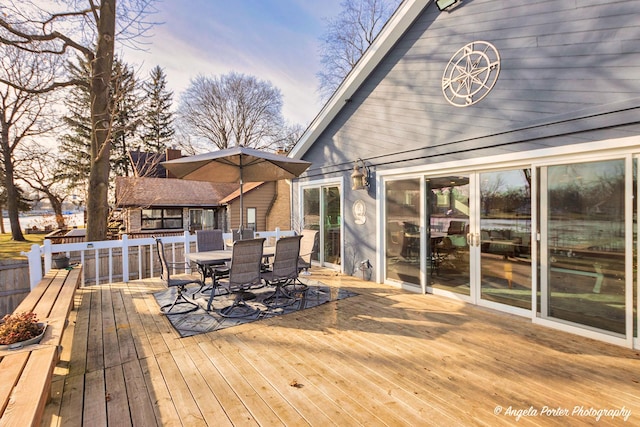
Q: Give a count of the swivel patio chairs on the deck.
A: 6